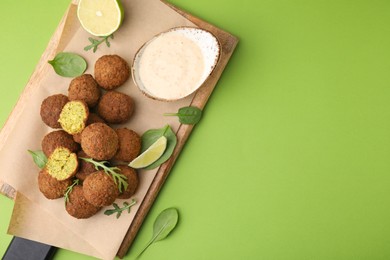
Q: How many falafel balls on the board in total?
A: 15